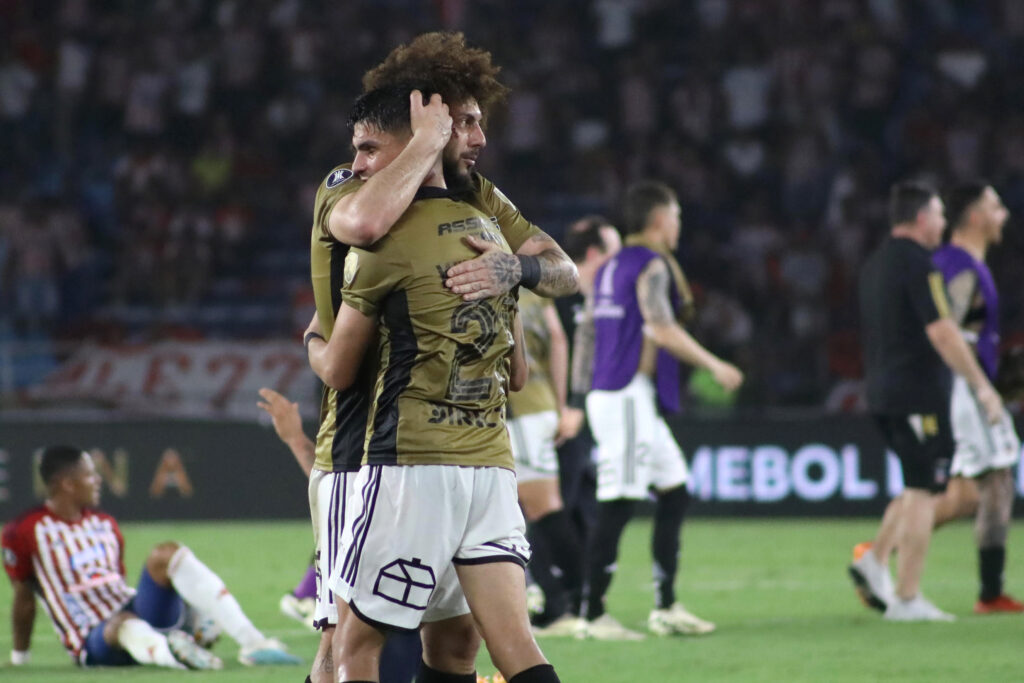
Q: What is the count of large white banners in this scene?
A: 1